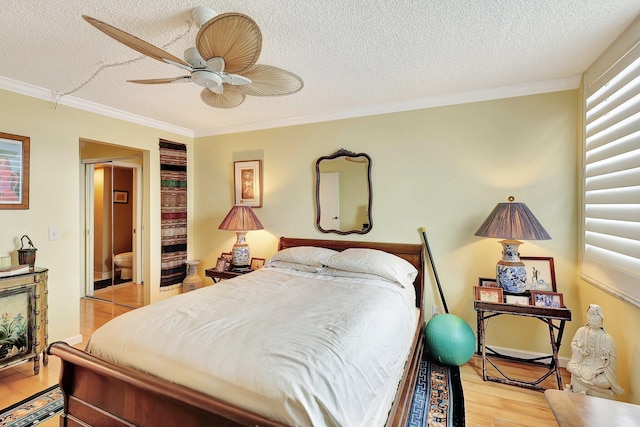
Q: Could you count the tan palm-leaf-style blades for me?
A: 5